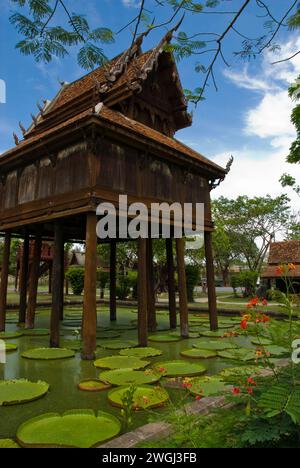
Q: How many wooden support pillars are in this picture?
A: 12